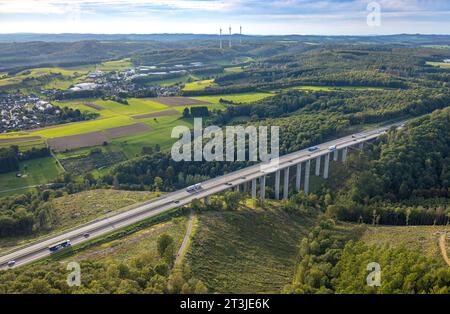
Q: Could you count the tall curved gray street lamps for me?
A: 0